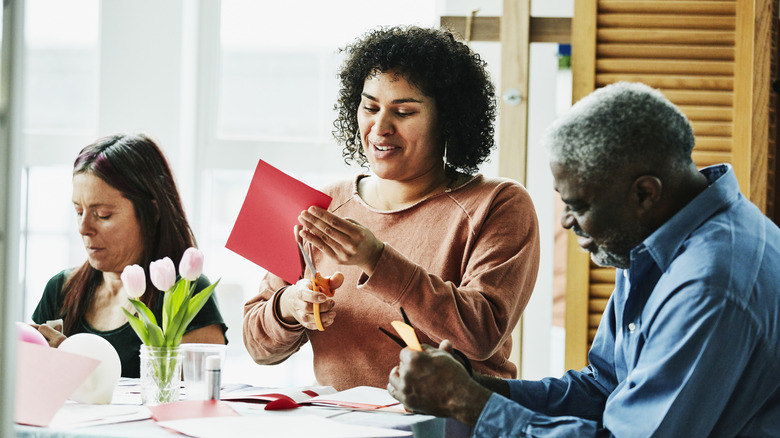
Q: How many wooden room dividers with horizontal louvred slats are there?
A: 1